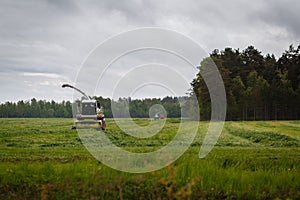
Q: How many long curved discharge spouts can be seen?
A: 1